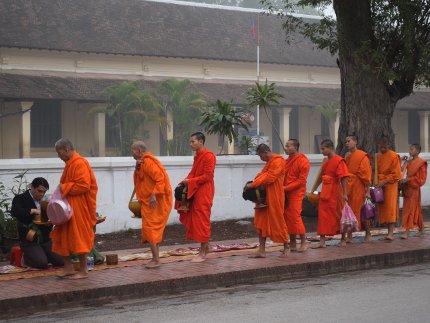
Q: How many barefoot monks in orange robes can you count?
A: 9